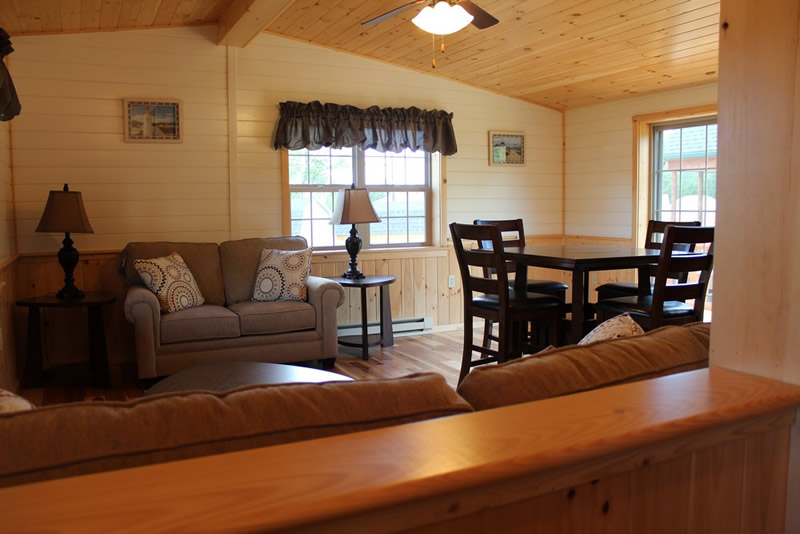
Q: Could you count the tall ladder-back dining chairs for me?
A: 4